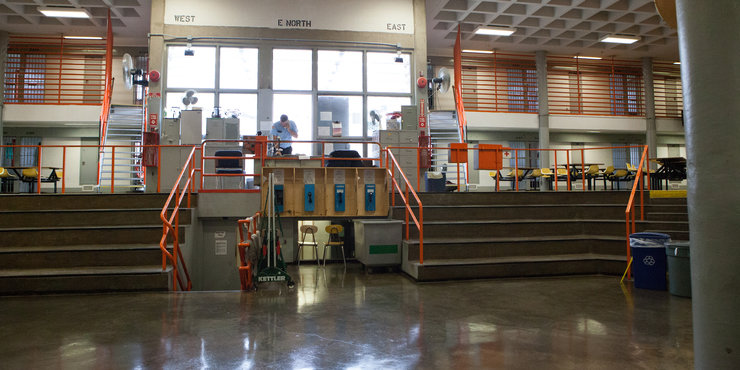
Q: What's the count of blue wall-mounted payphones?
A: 4